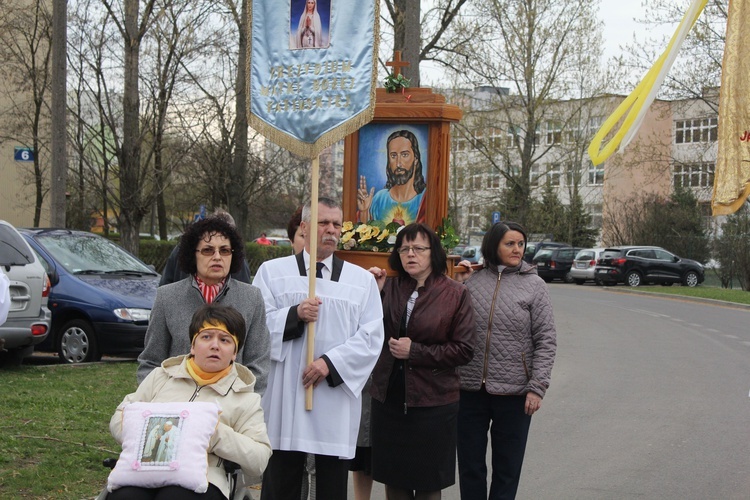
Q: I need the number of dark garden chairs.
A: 0